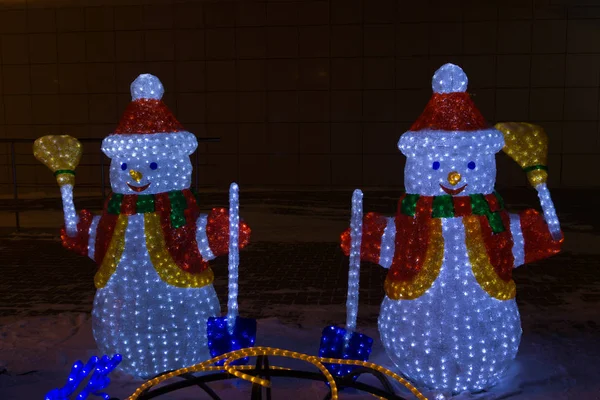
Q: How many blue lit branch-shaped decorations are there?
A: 1